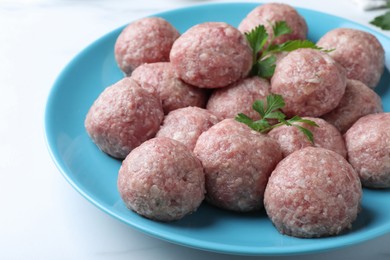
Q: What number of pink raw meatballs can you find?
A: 15